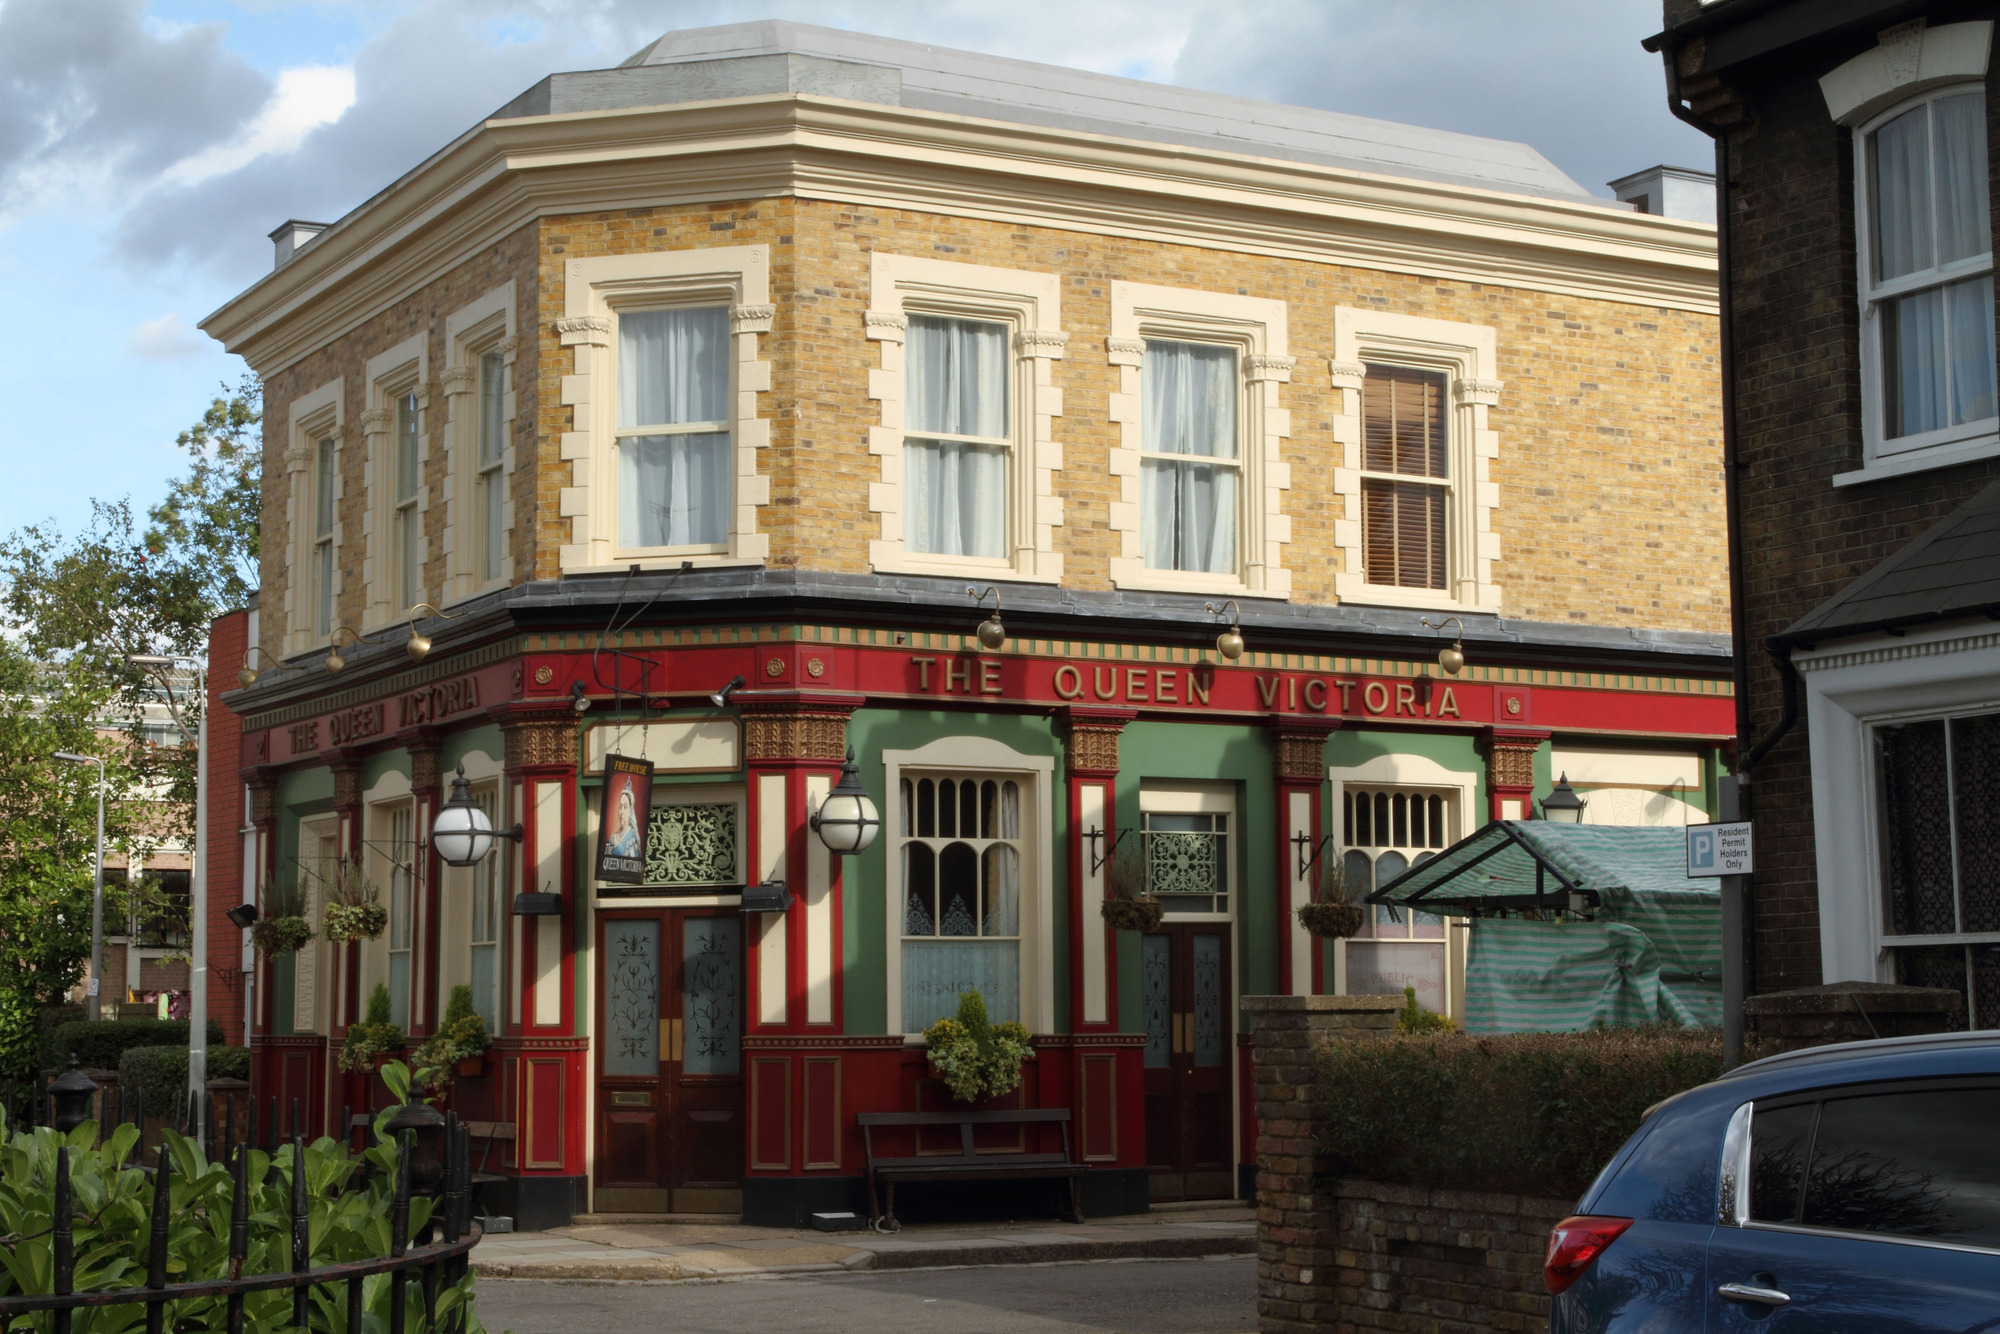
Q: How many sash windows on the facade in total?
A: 7